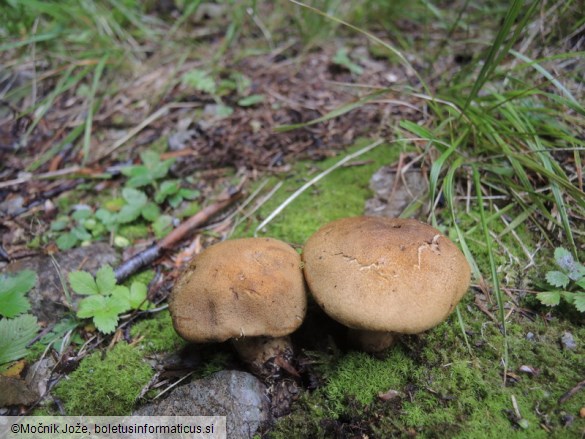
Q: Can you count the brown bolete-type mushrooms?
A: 2